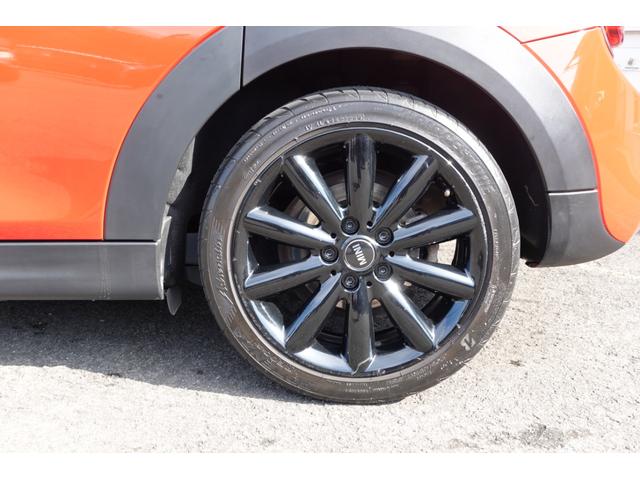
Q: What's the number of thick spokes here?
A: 10